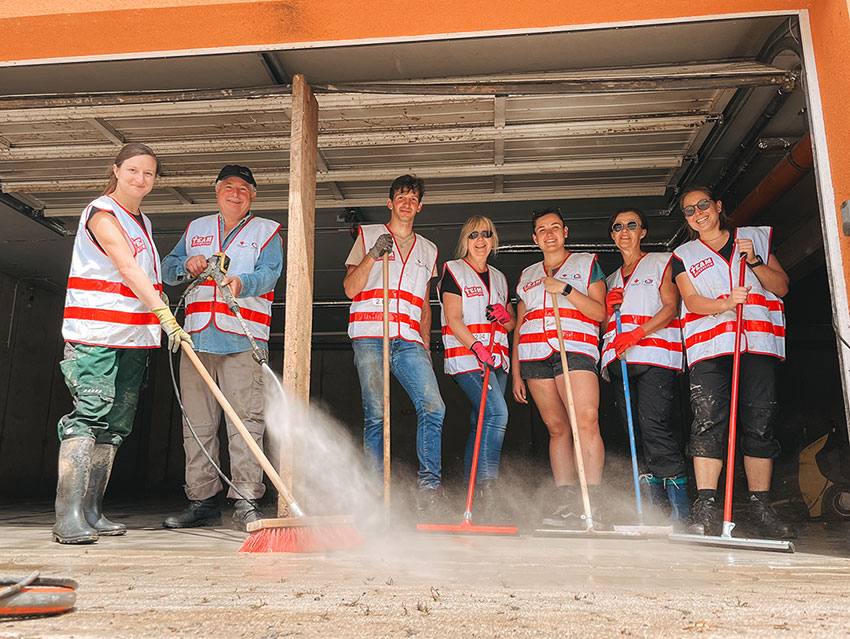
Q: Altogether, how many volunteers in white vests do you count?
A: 7